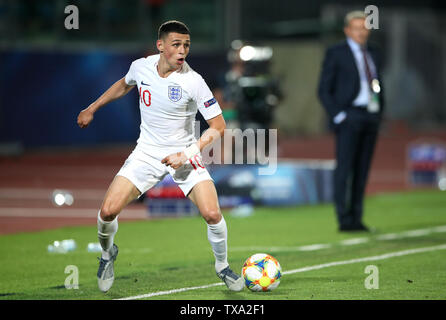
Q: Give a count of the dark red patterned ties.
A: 1